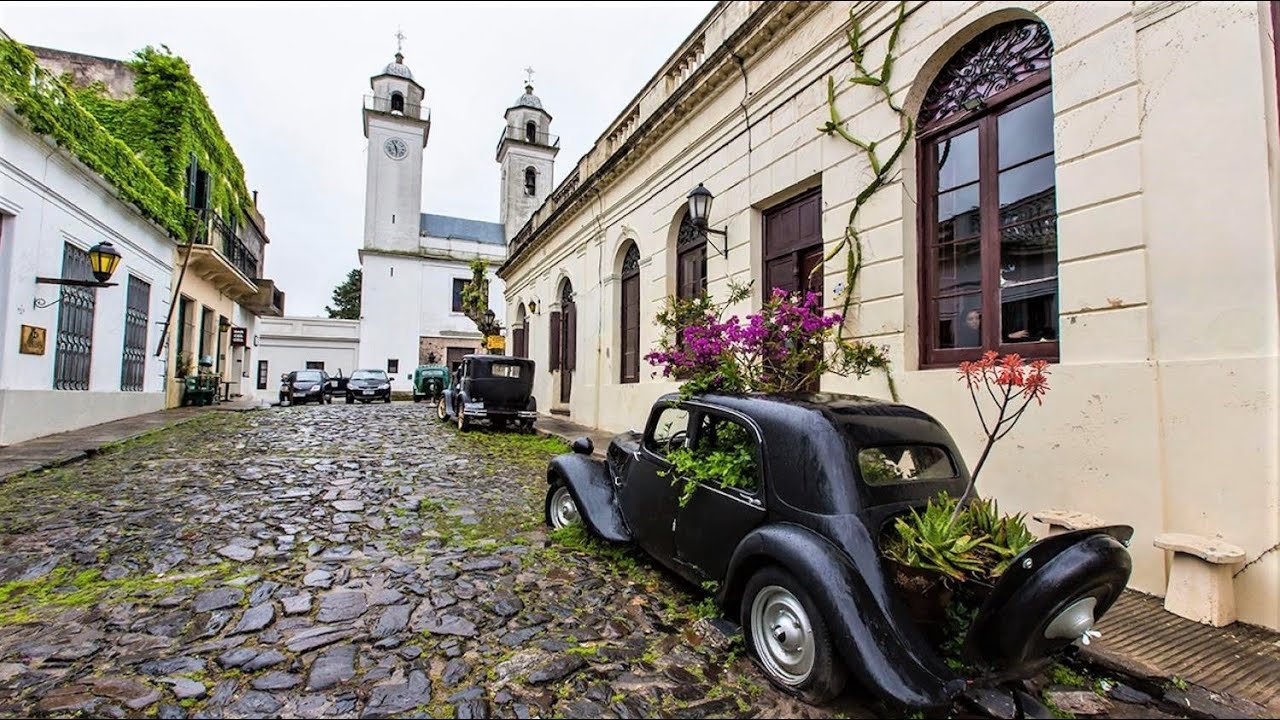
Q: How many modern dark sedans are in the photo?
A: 2